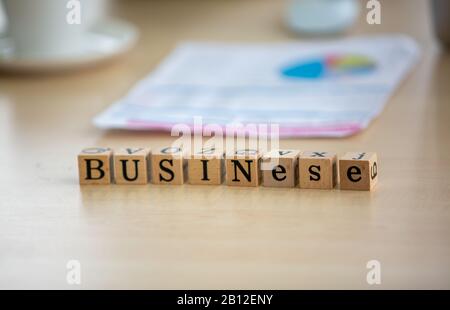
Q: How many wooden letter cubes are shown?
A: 8